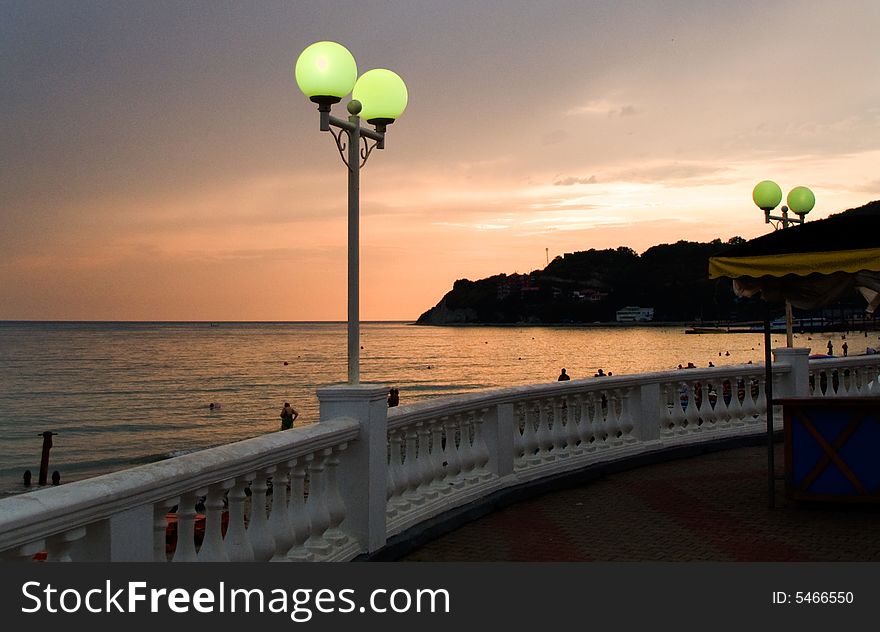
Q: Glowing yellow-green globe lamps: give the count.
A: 4